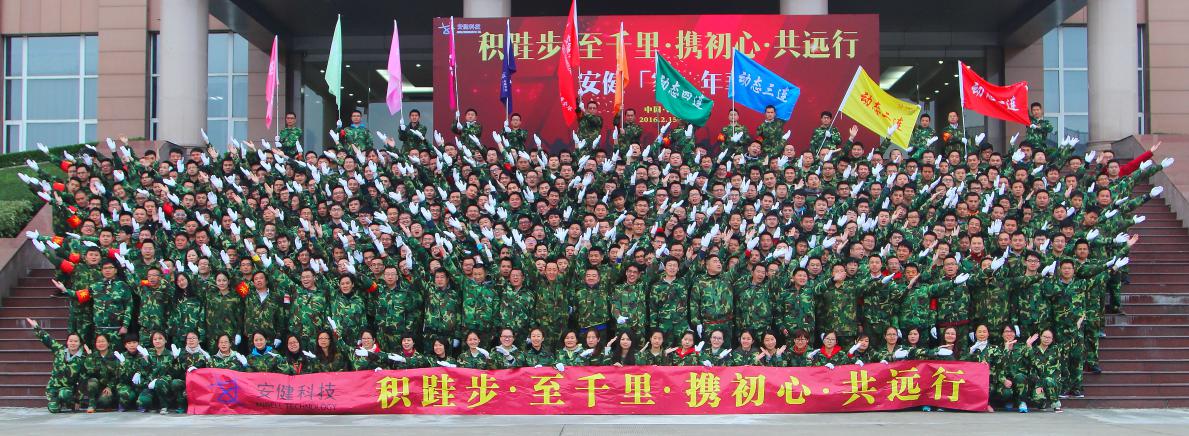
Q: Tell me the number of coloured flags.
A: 11